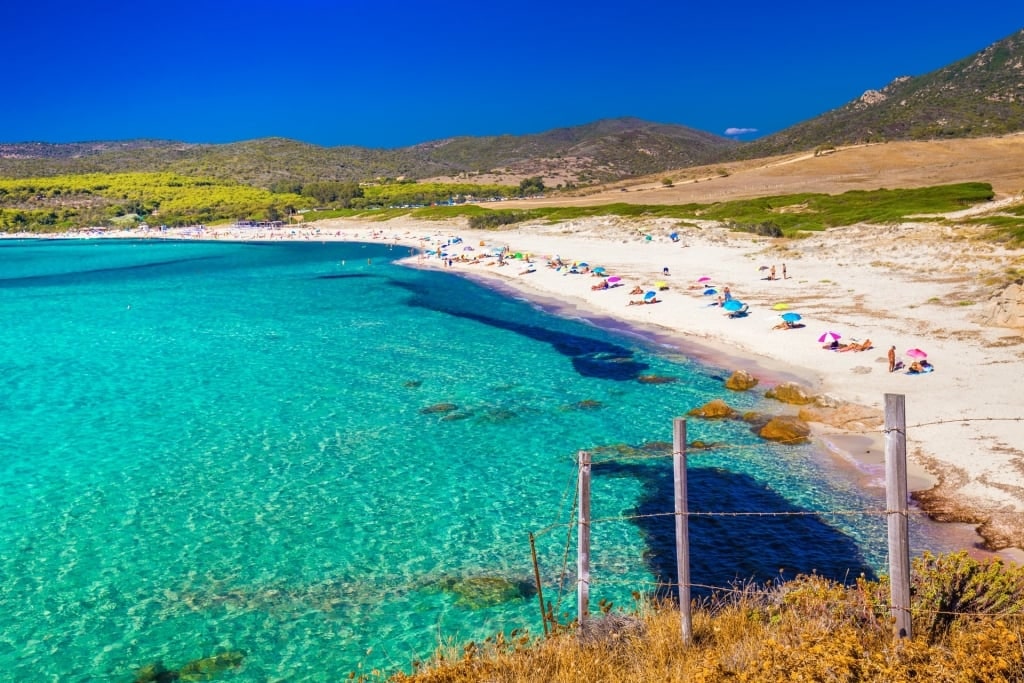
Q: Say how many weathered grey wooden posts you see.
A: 3